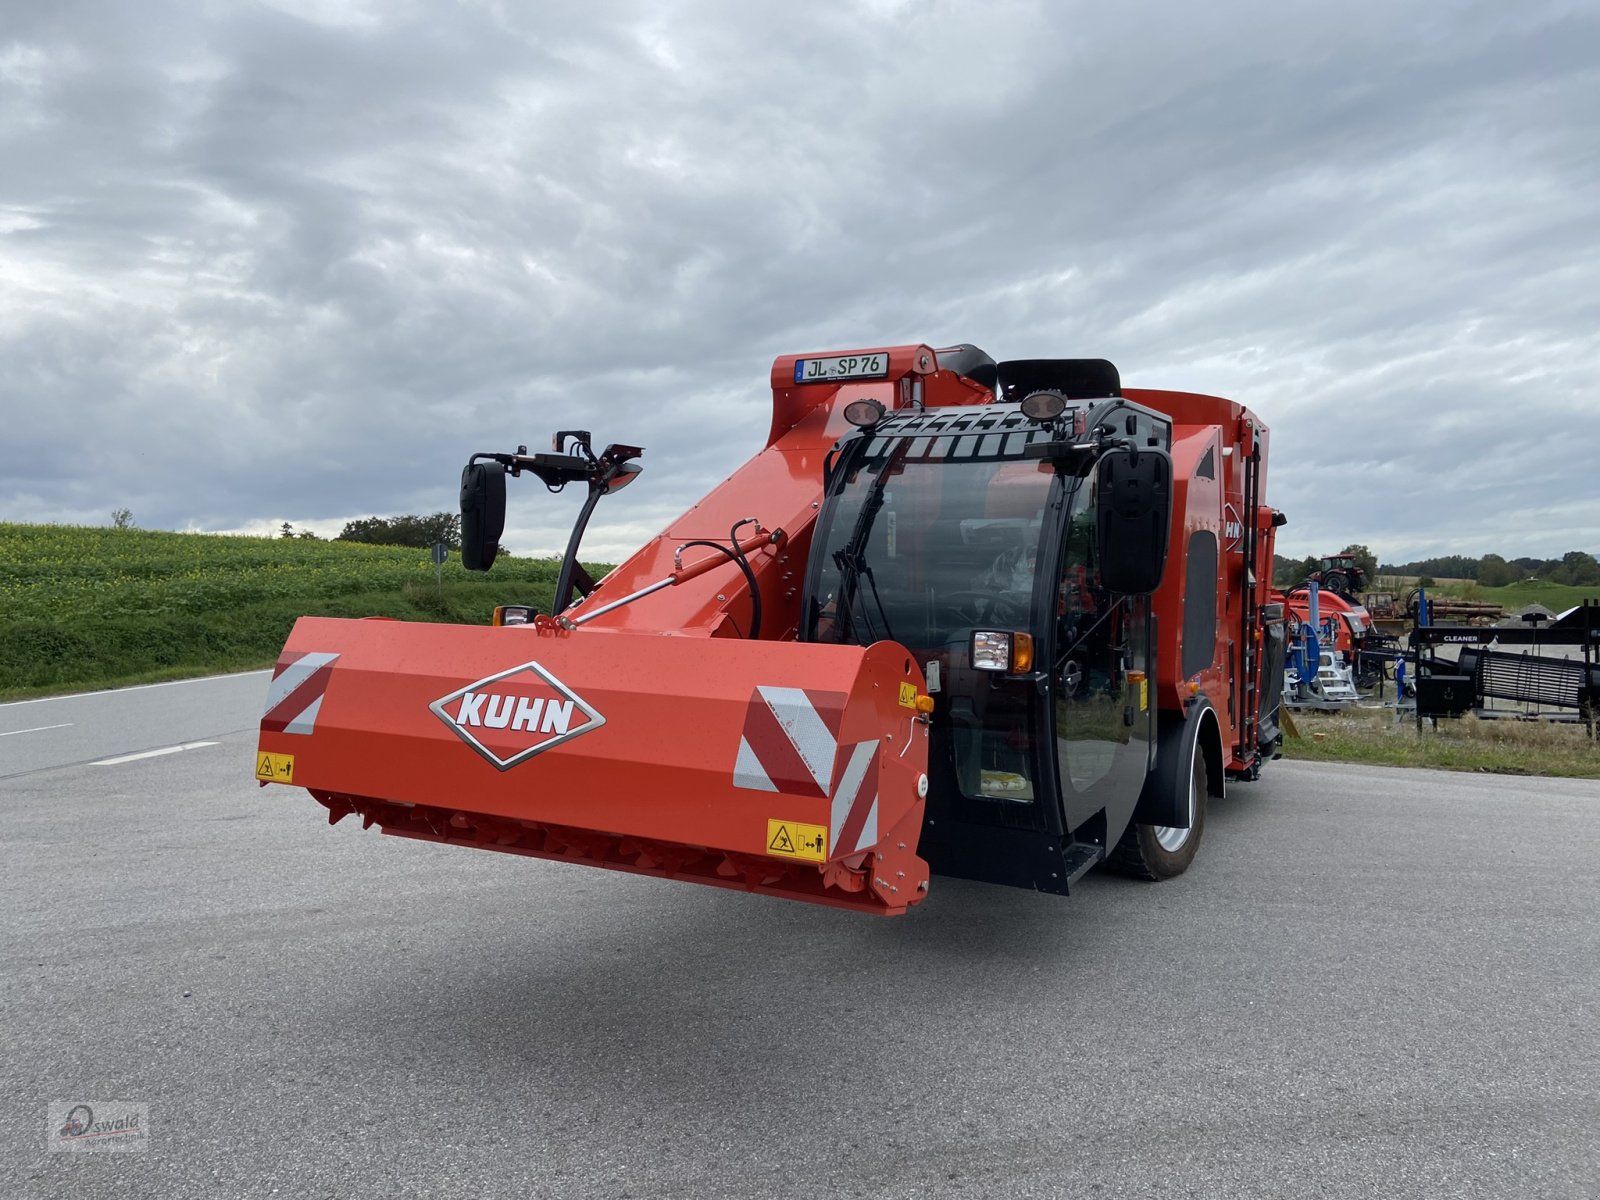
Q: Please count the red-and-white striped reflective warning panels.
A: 3